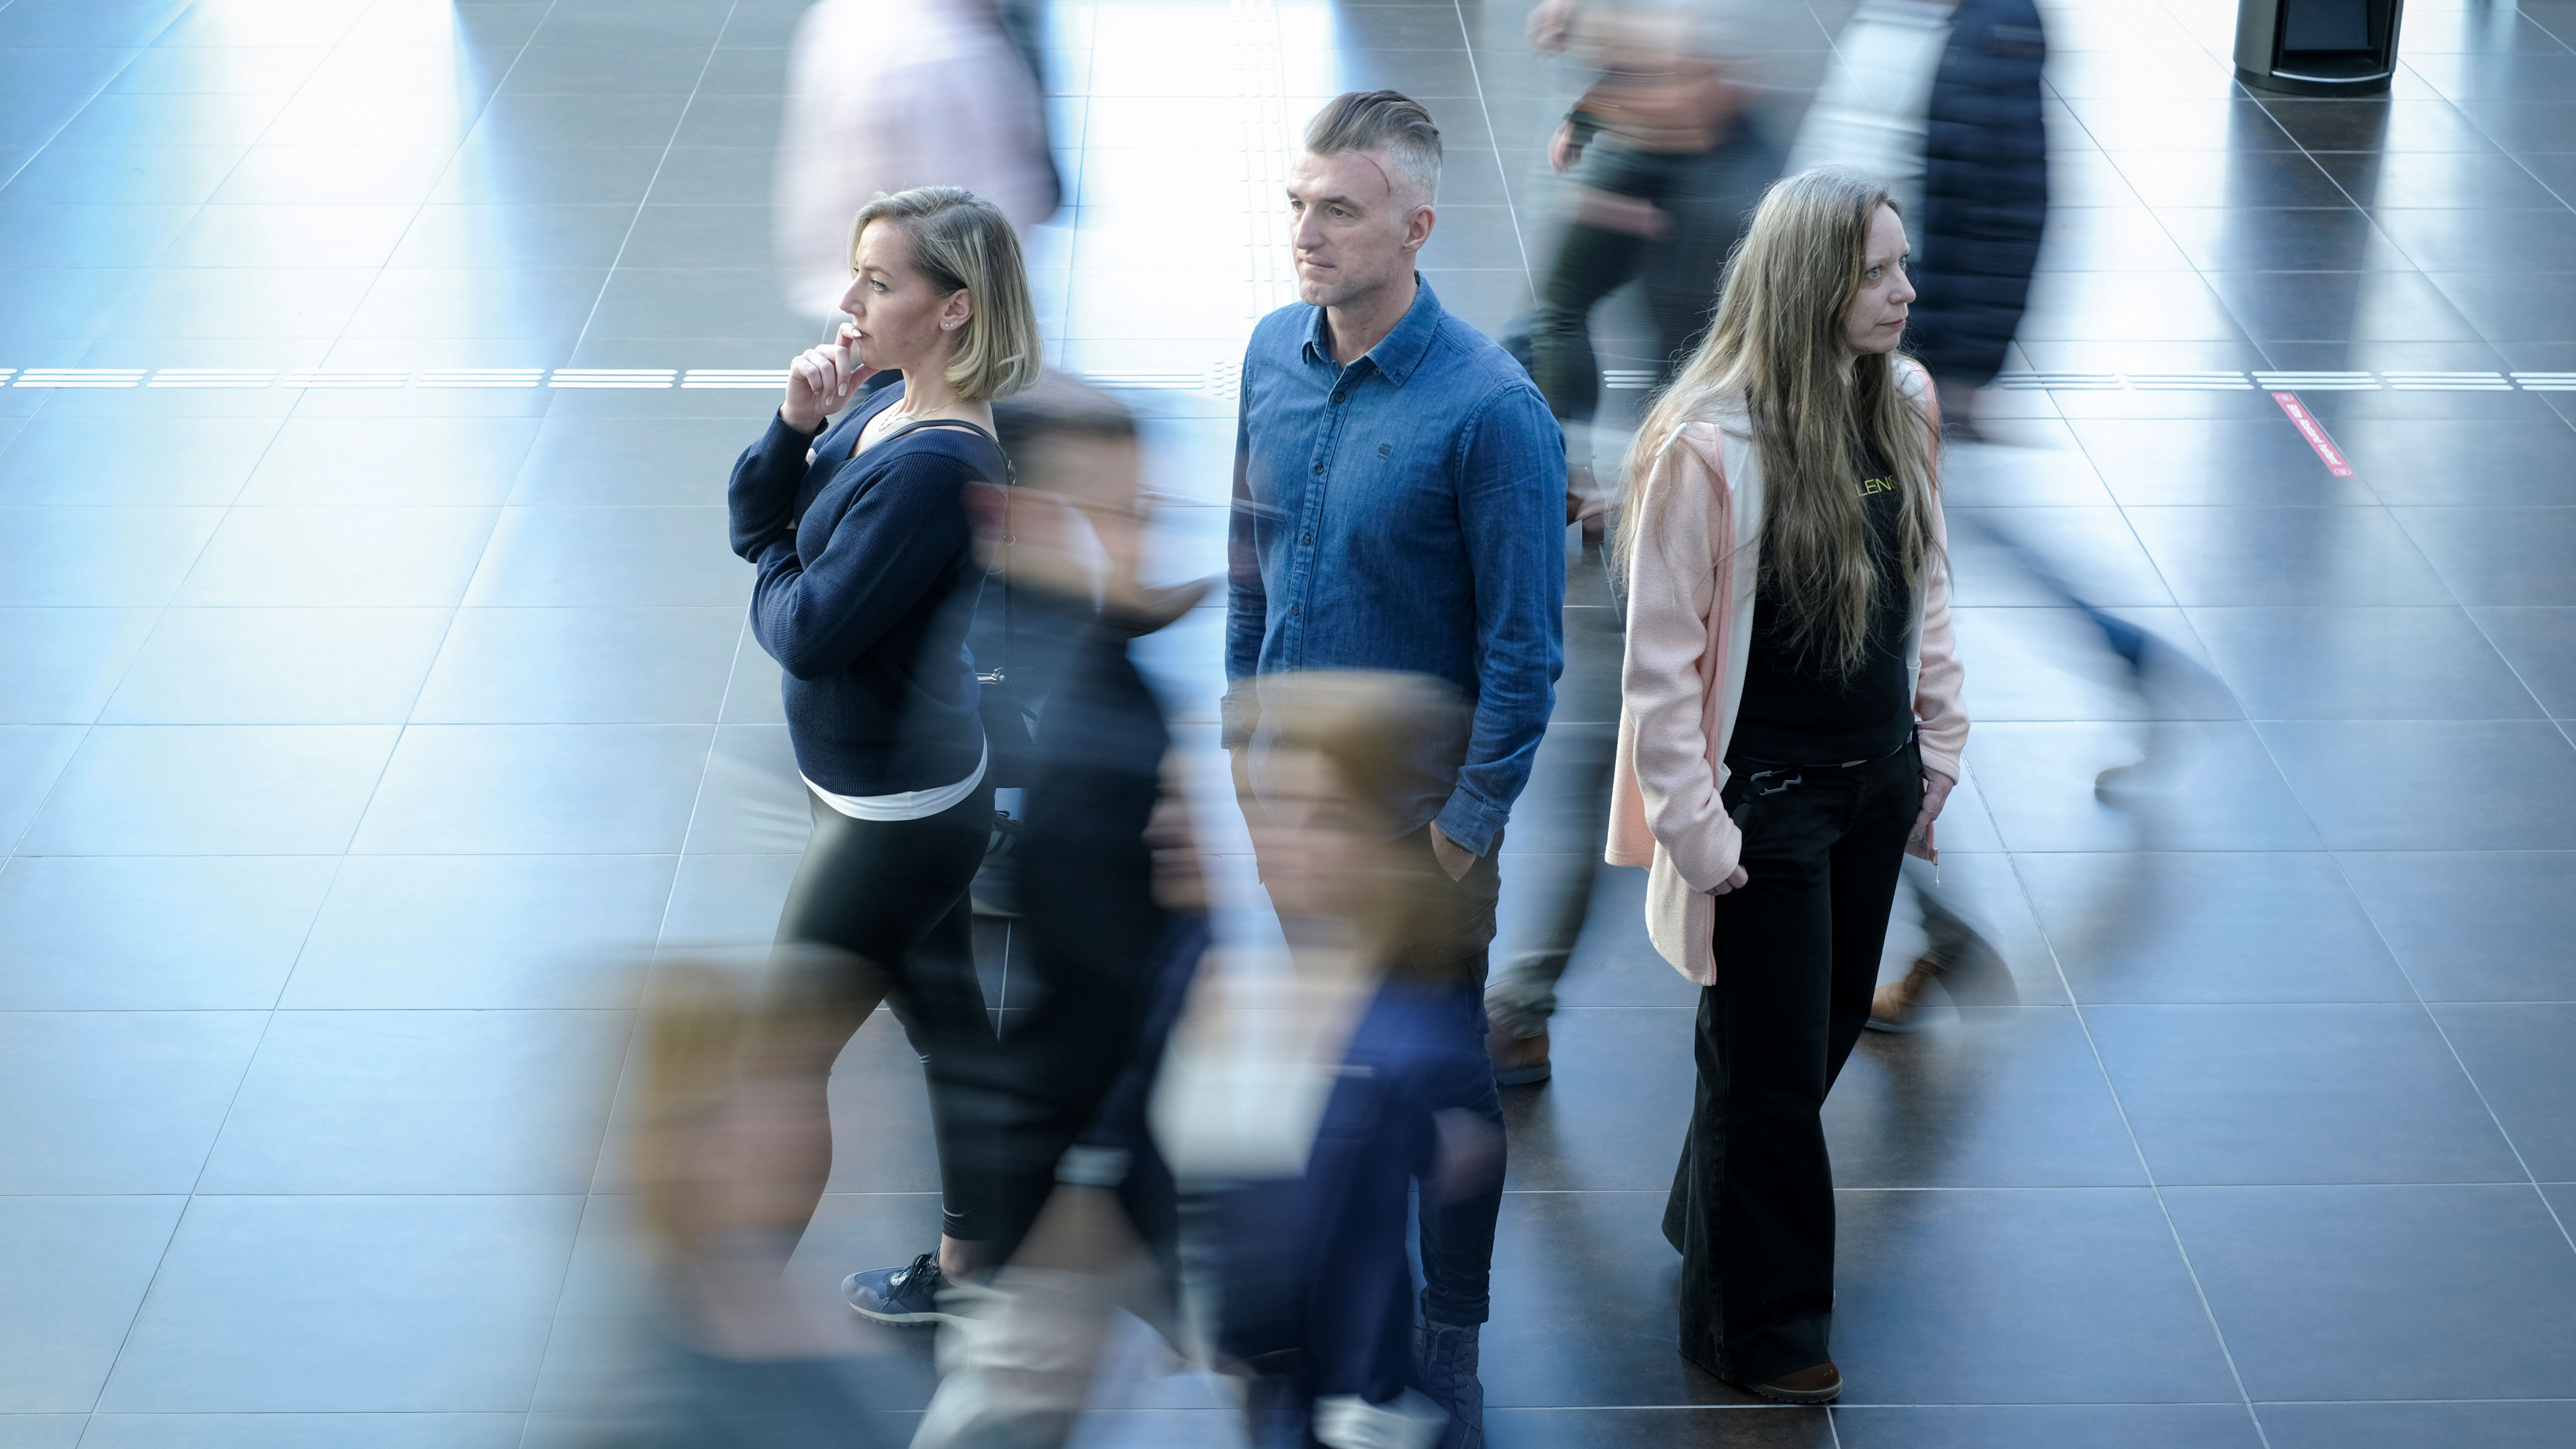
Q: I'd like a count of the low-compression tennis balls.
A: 0